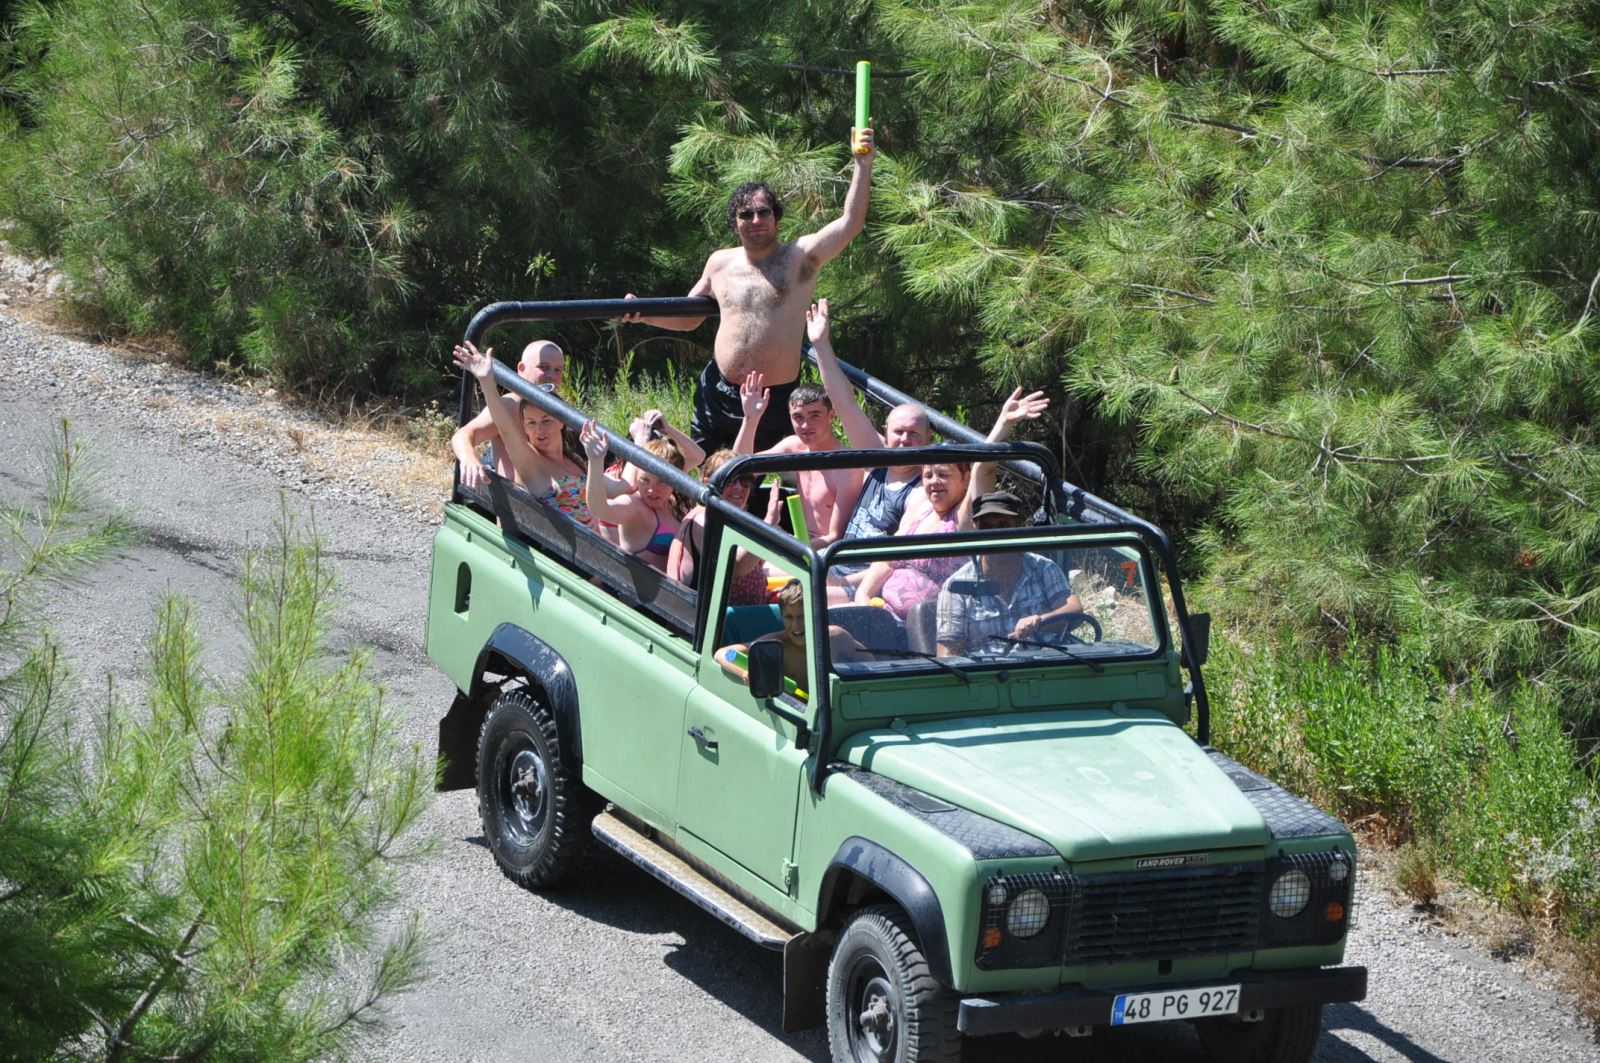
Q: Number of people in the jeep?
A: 11